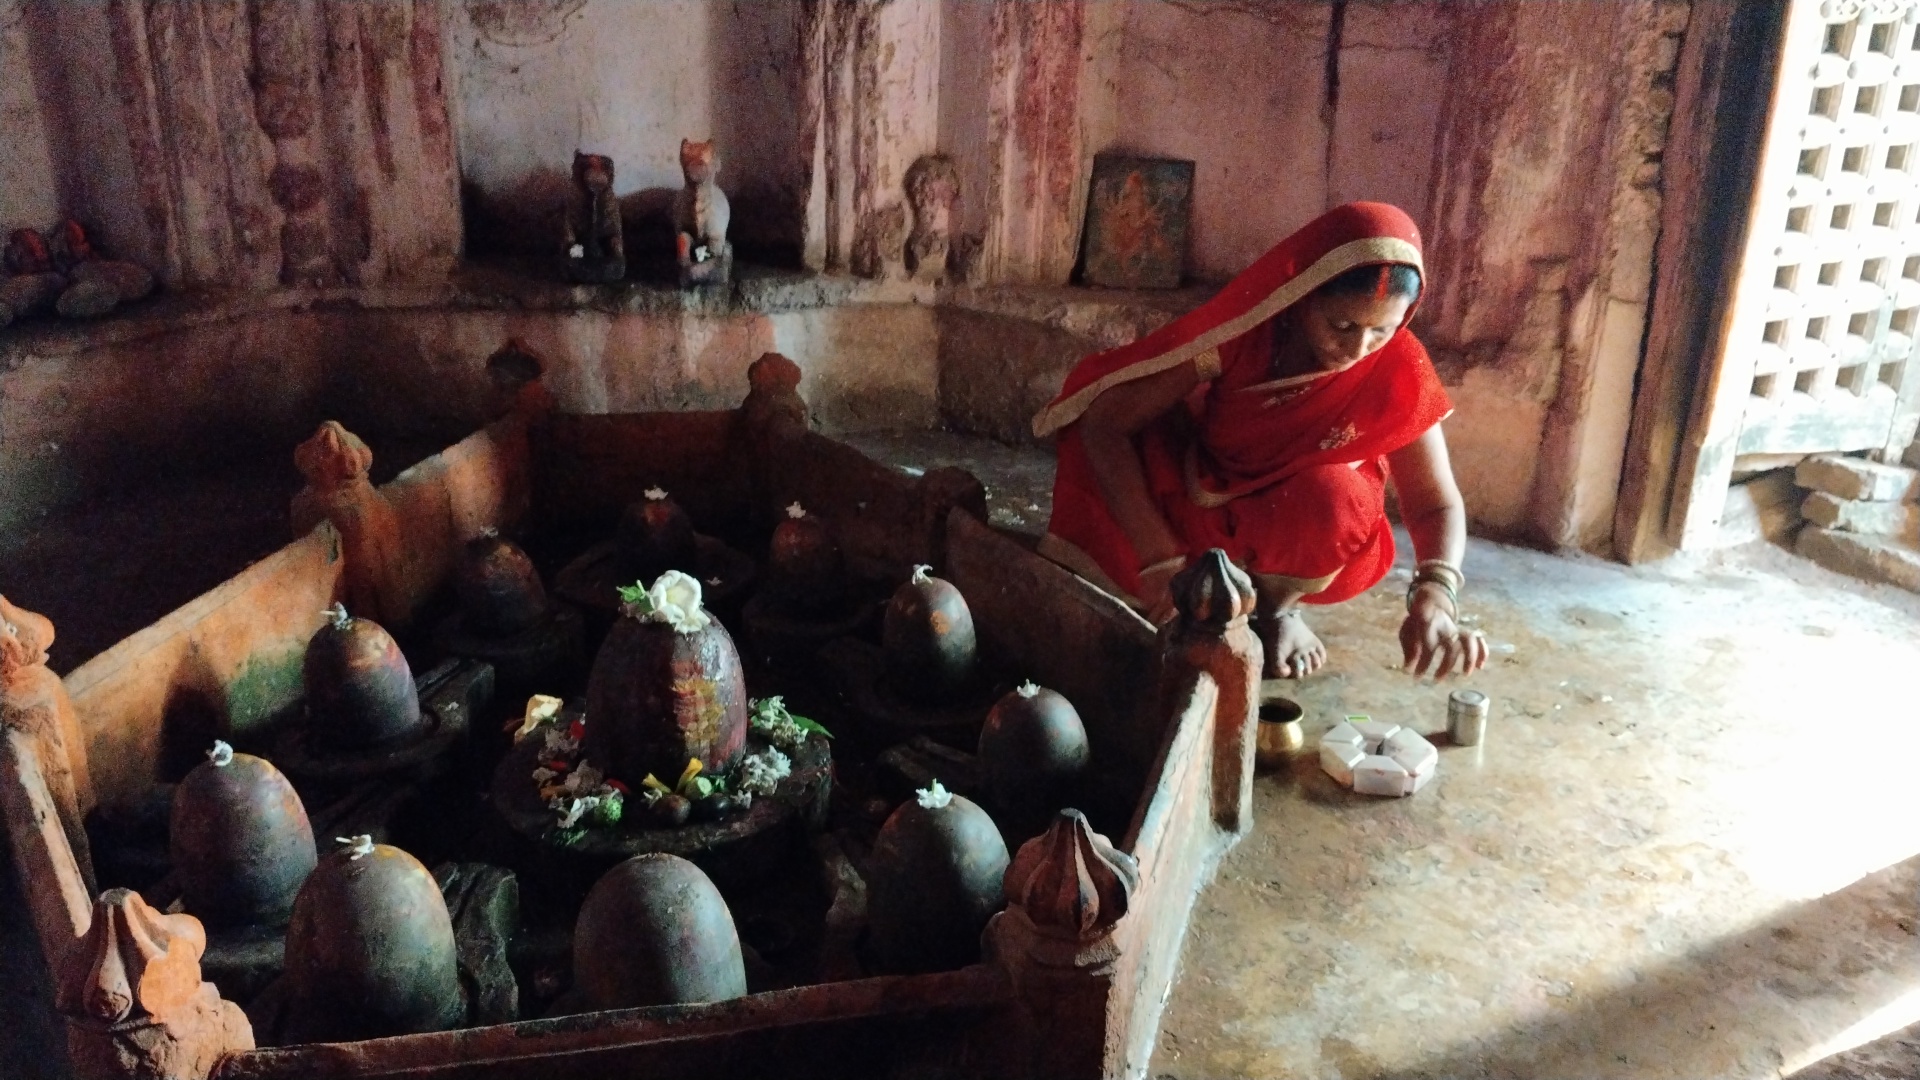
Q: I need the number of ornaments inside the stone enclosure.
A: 11